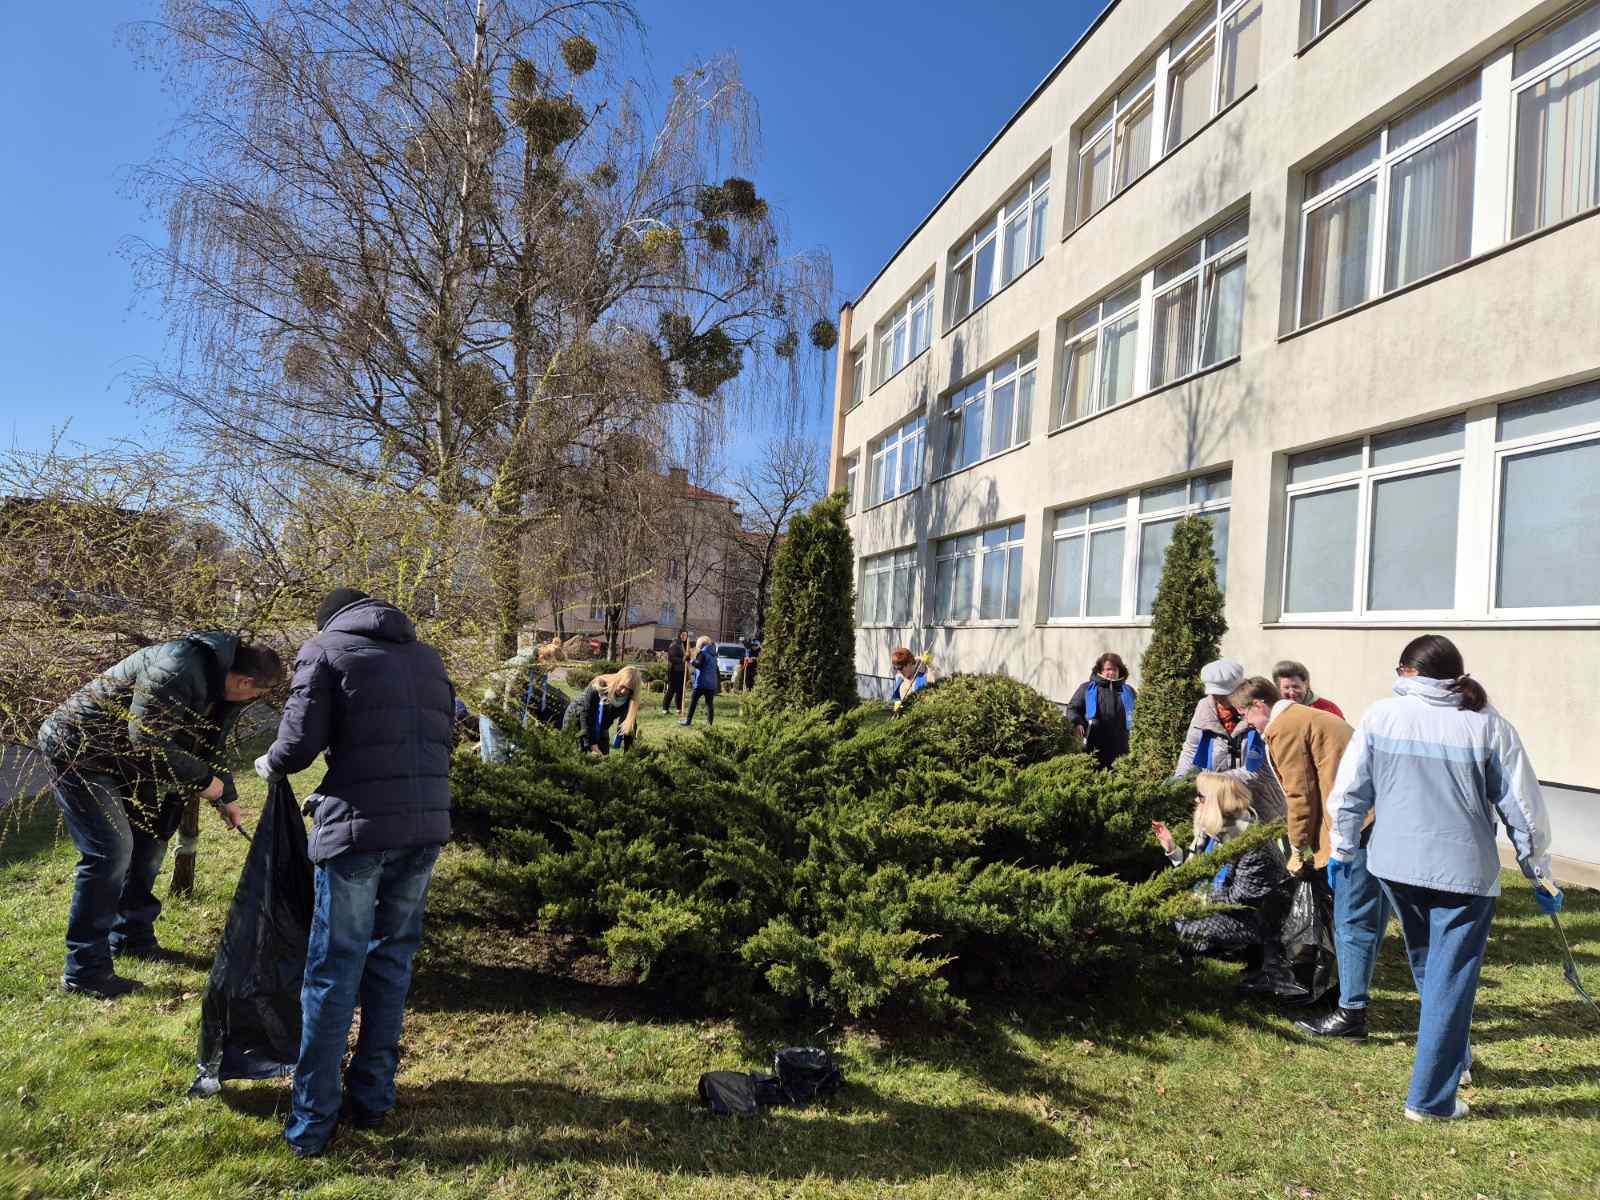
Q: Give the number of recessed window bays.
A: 14